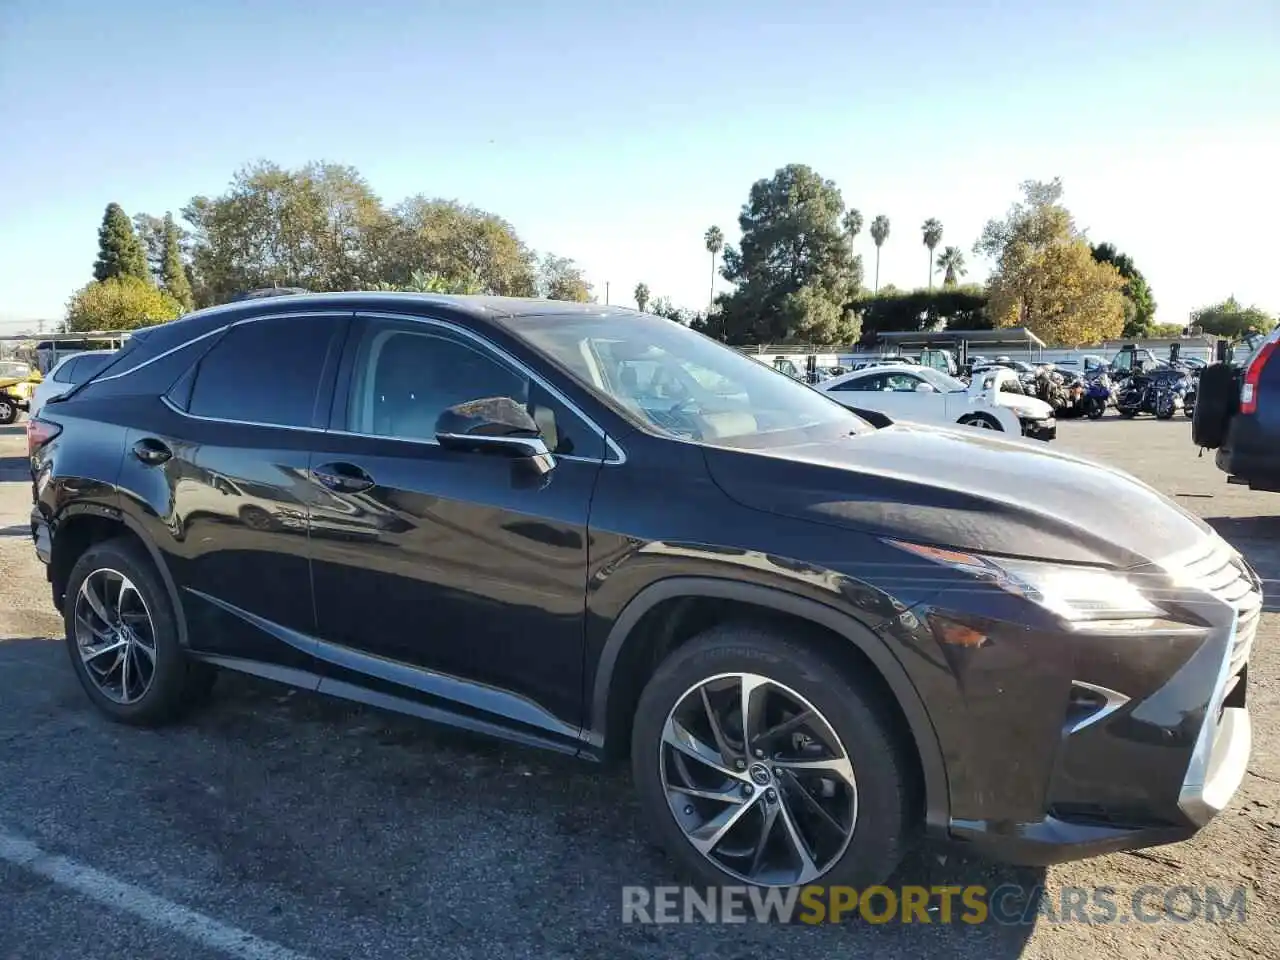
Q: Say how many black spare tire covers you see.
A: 1